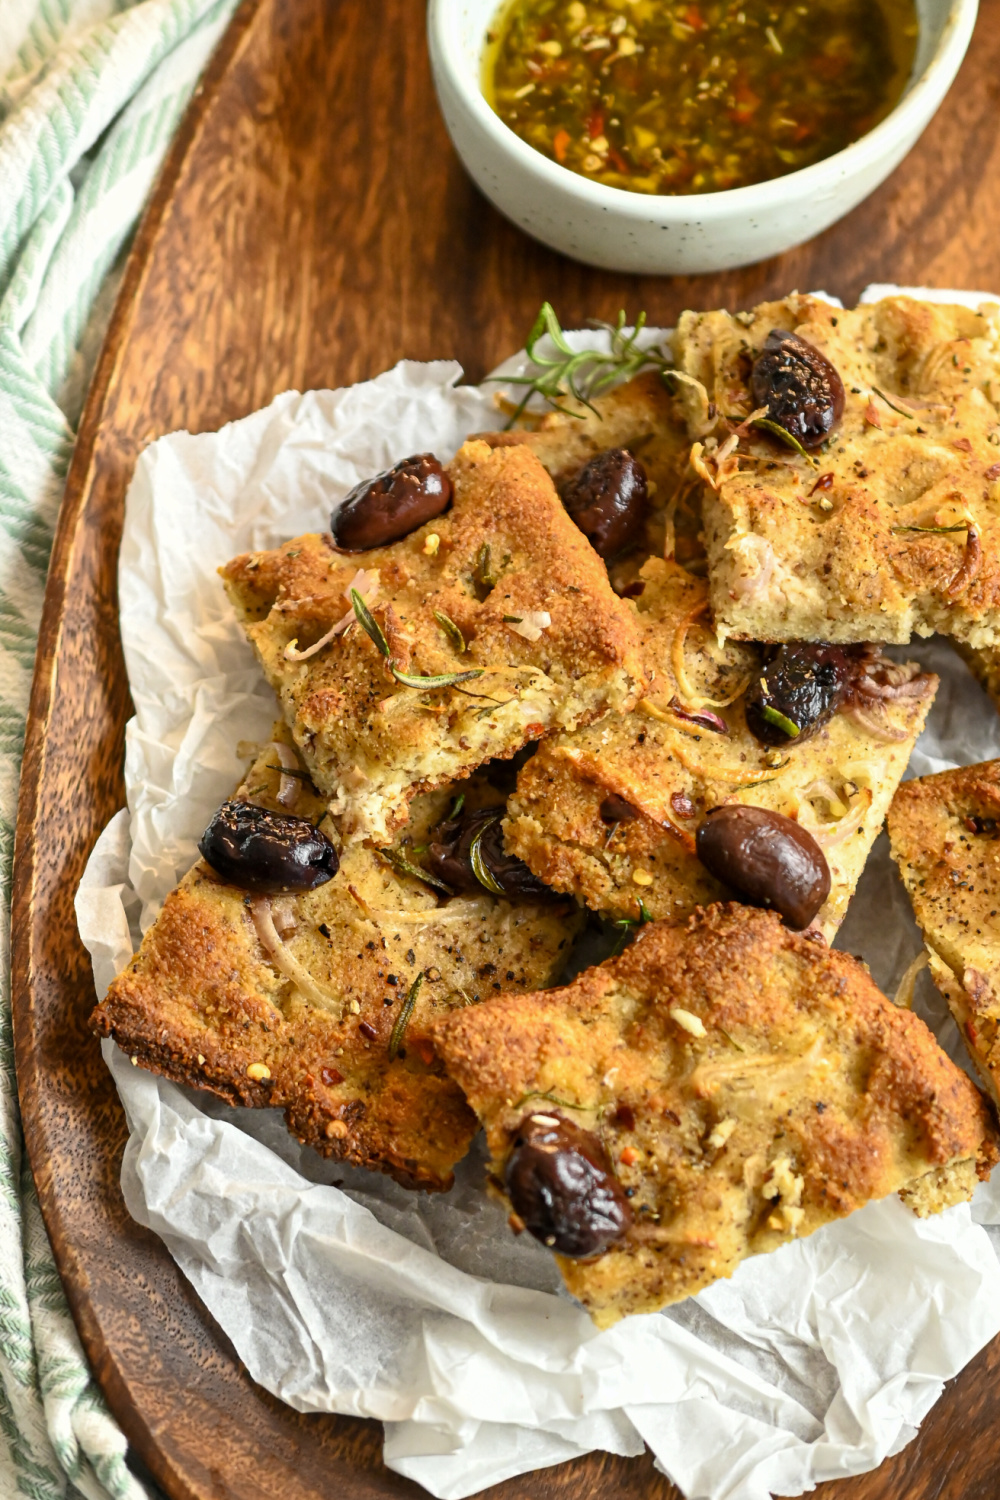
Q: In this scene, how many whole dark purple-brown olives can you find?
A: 8